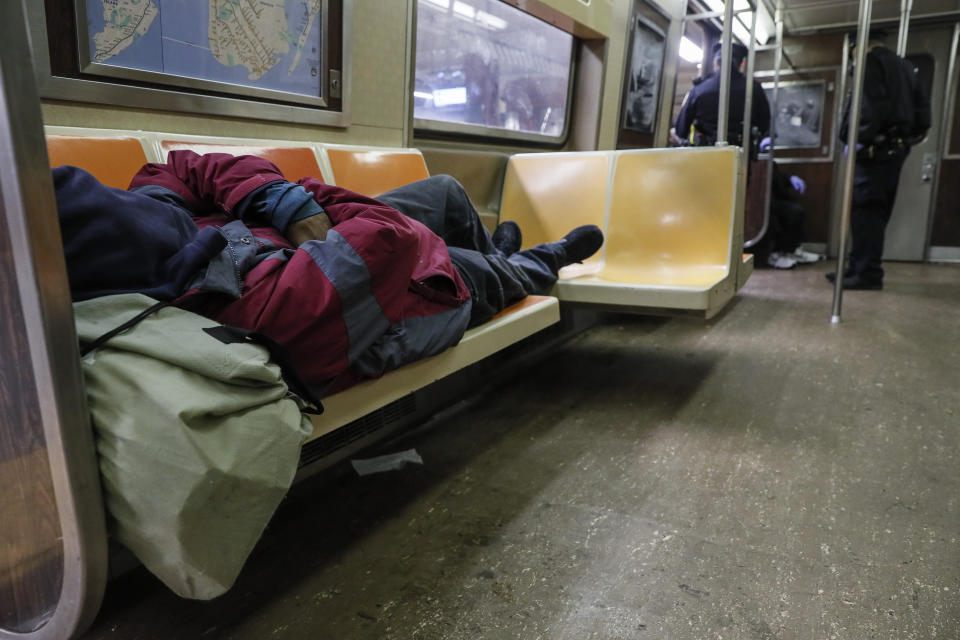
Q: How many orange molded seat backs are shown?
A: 3